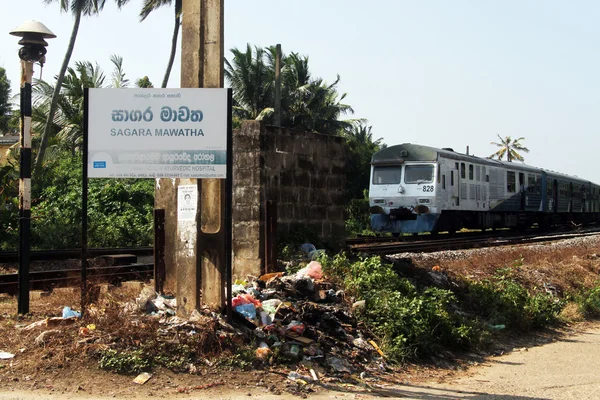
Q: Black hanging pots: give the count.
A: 0